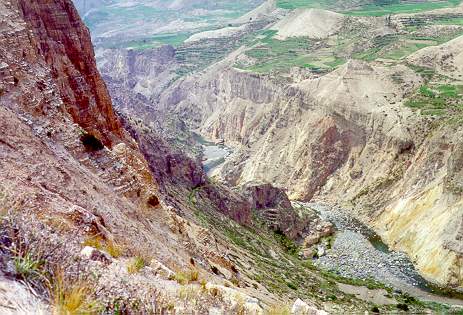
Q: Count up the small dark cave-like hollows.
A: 2